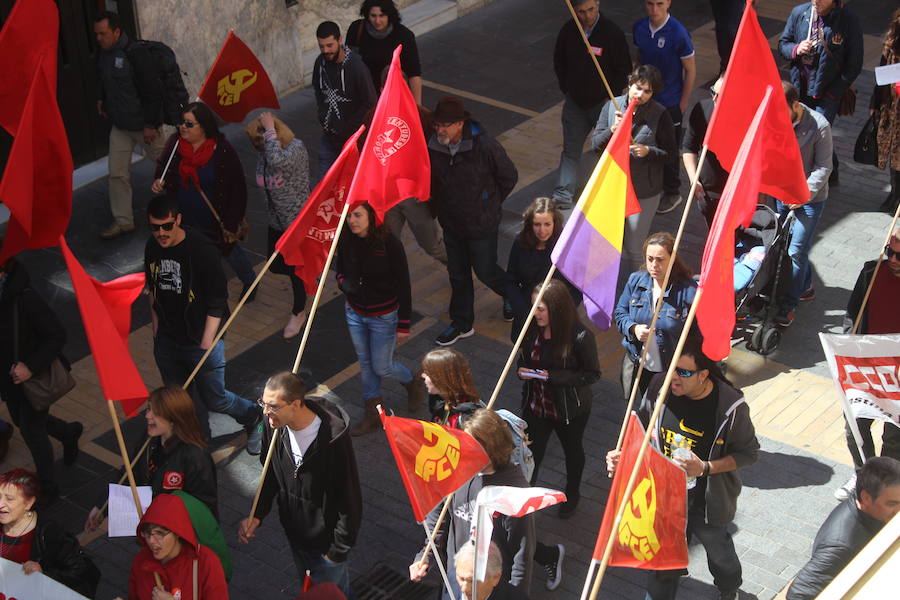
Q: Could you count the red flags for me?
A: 10